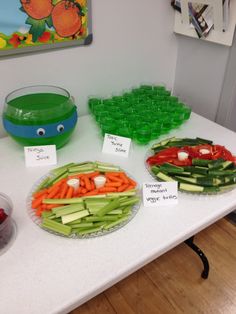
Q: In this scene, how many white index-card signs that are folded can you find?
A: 3